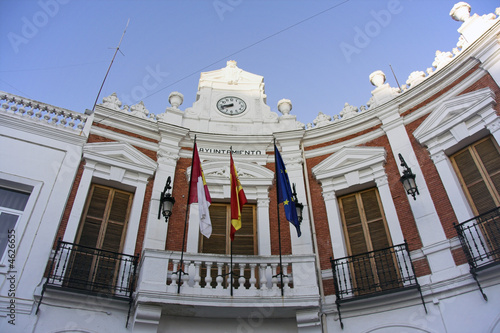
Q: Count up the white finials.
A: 4